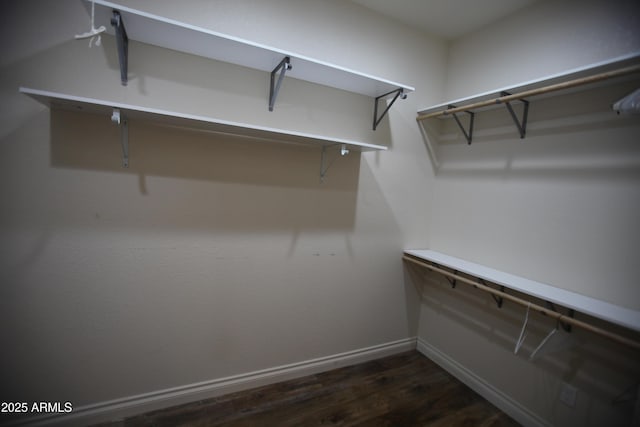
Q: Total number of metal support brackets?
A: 10